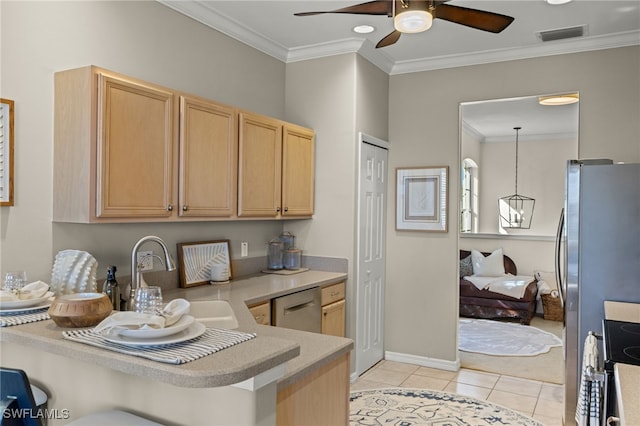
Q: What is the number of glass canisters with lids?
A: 3